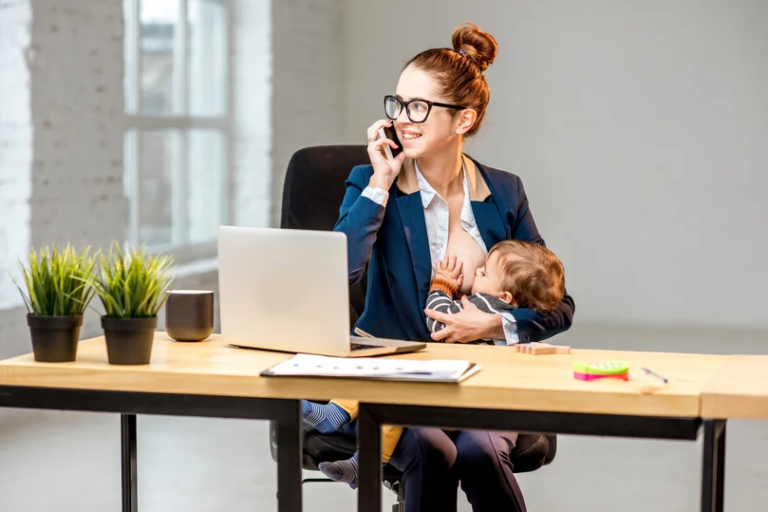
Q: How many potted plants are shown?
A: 2